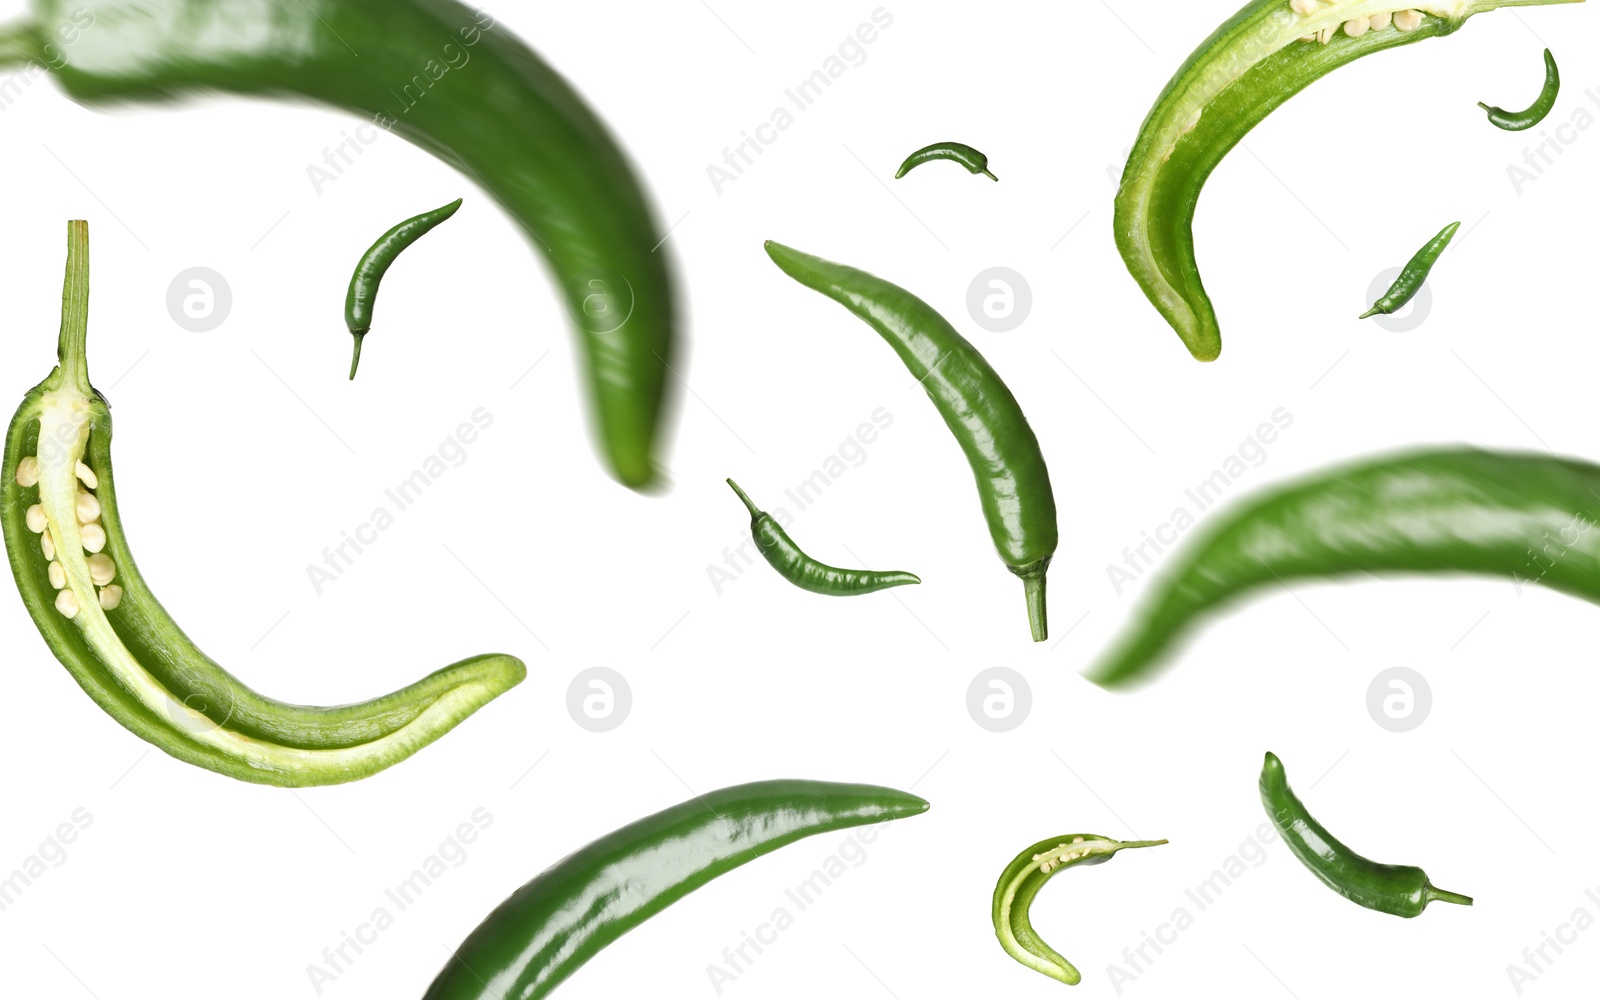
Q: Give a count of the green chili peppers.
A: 13